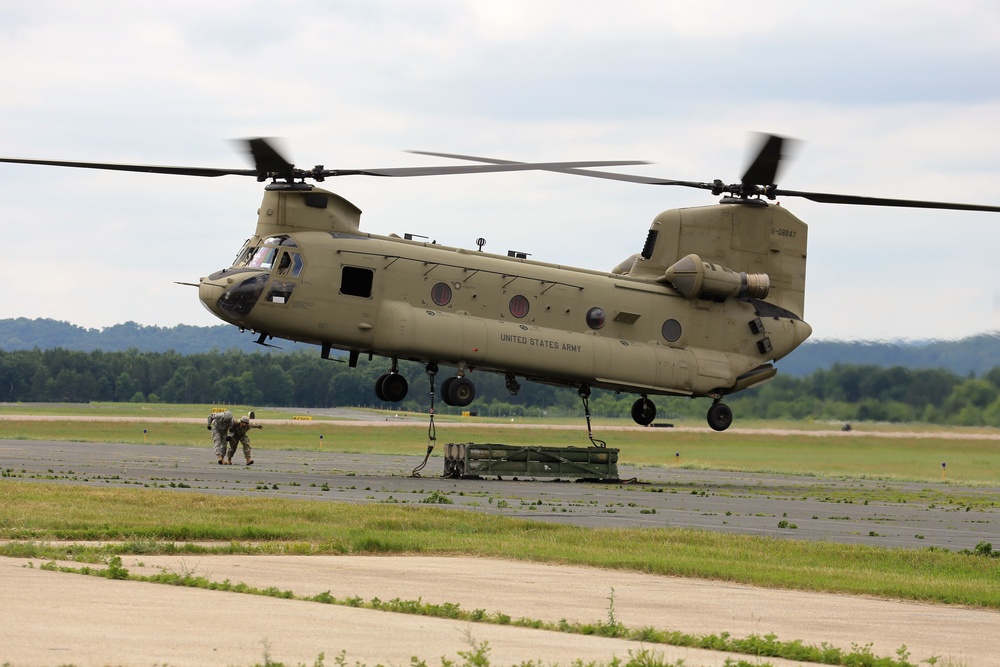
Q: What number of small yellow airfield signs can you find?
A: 3